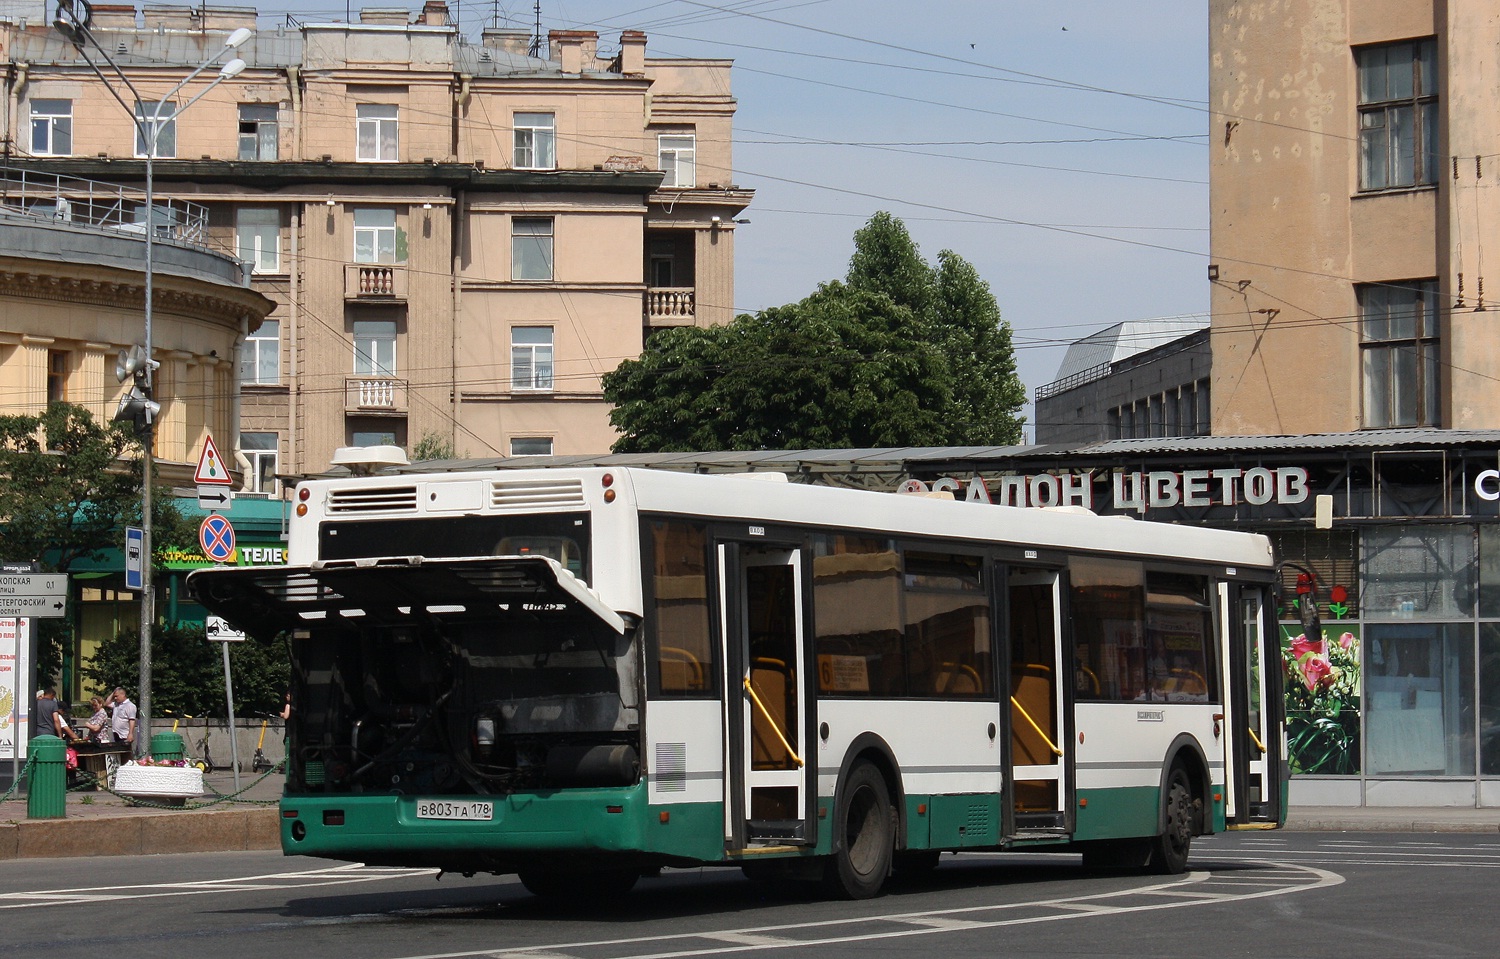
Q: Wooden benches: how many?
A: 0